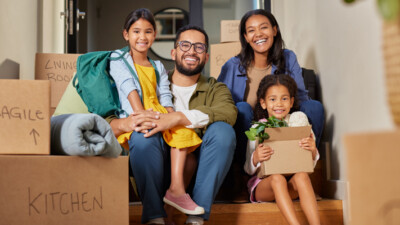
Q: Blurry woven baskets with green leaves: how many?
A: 1